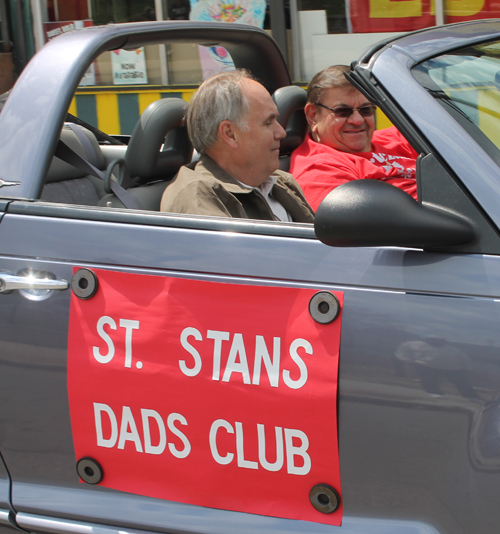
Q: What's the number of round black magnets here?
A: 4